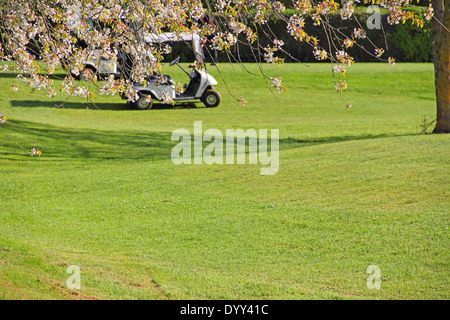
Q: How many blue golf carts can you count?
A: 0